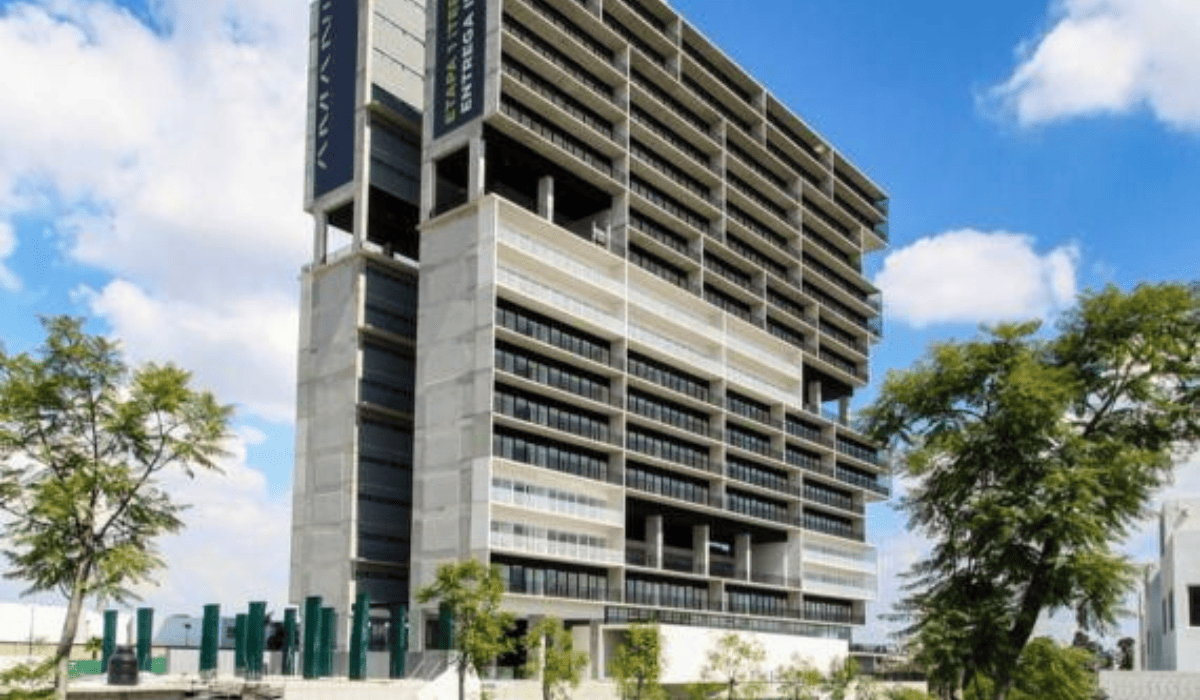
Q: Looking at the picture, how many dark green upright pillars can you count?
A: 11